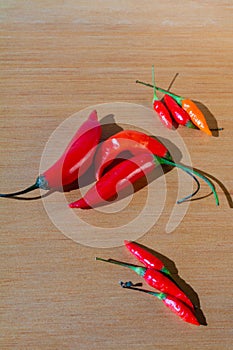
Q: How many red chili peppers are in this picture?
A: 8